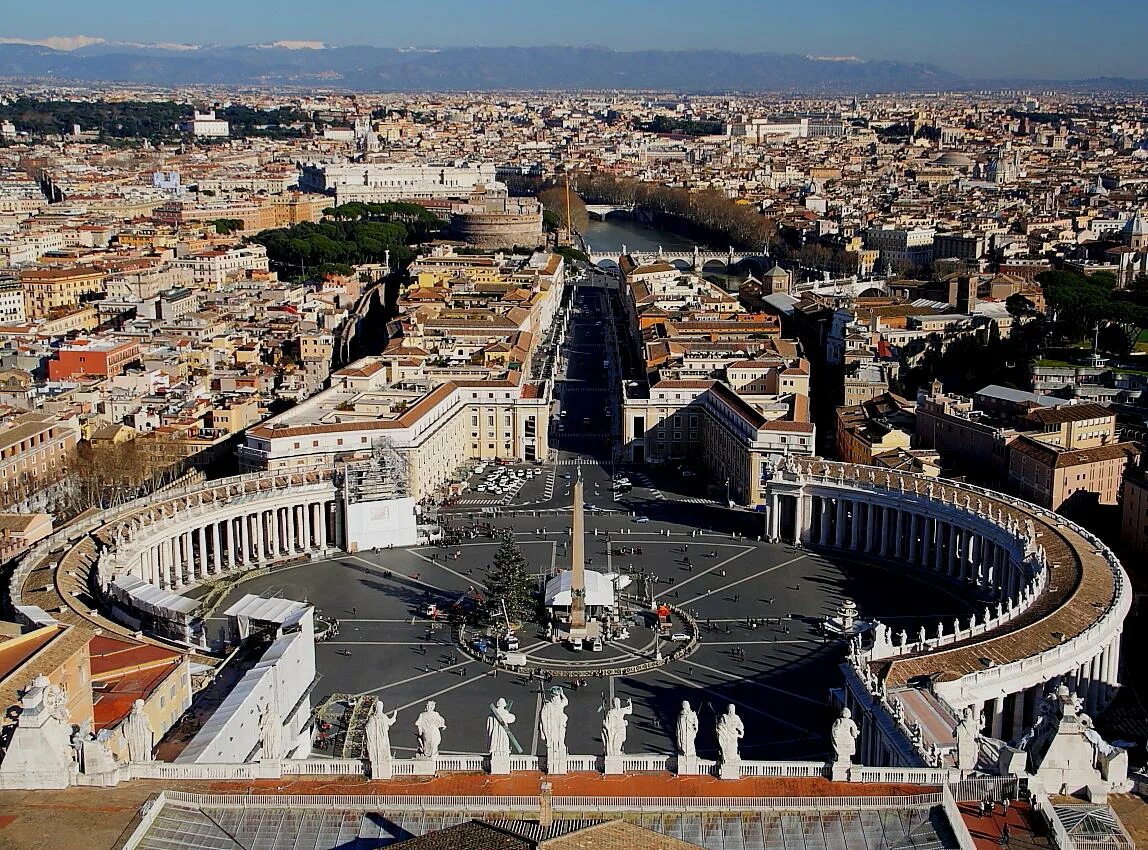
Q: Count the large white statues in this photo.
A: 11